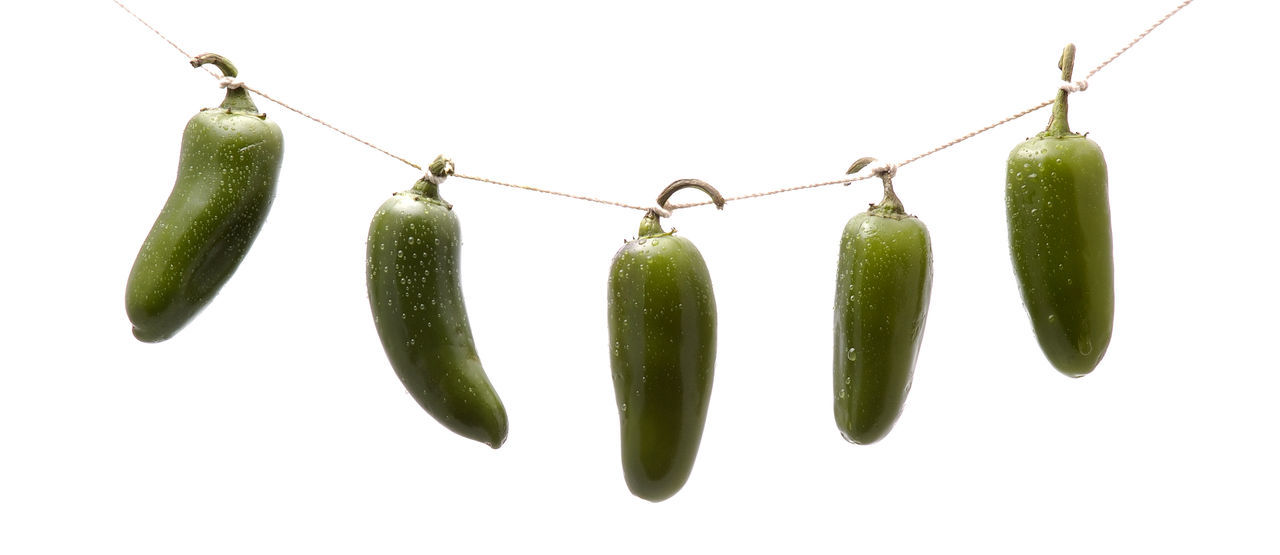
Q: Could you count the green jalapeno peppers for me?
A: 5